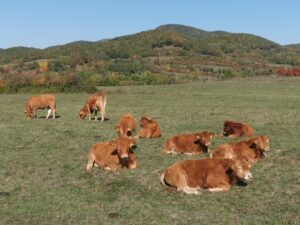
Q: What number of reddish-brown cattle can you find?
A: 9